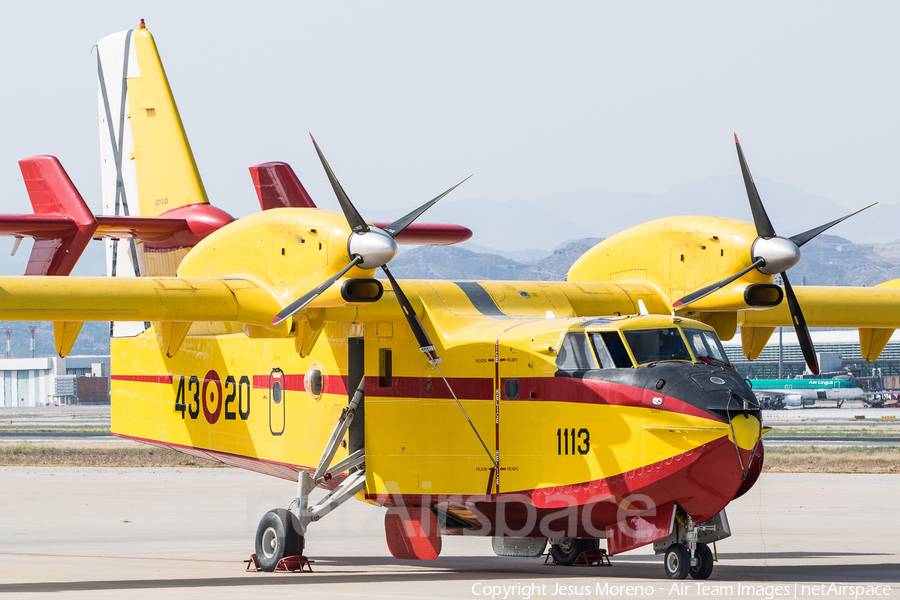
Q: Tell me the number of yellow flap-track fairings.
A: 5